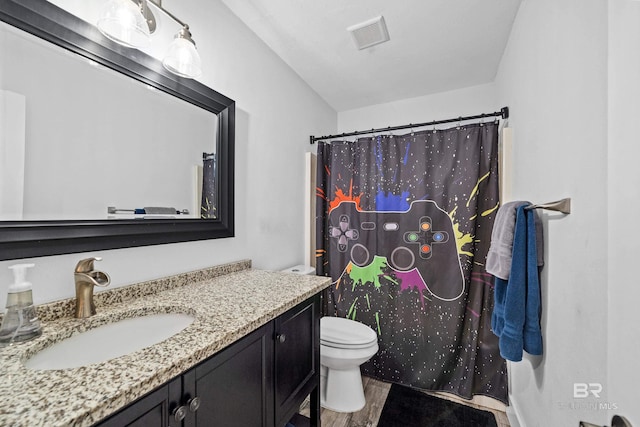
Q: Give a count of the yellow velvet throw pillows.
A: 0